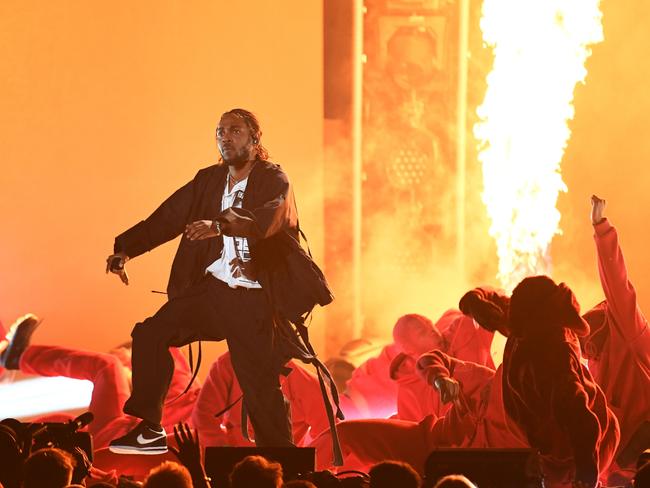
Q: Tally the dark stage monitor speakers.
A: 2